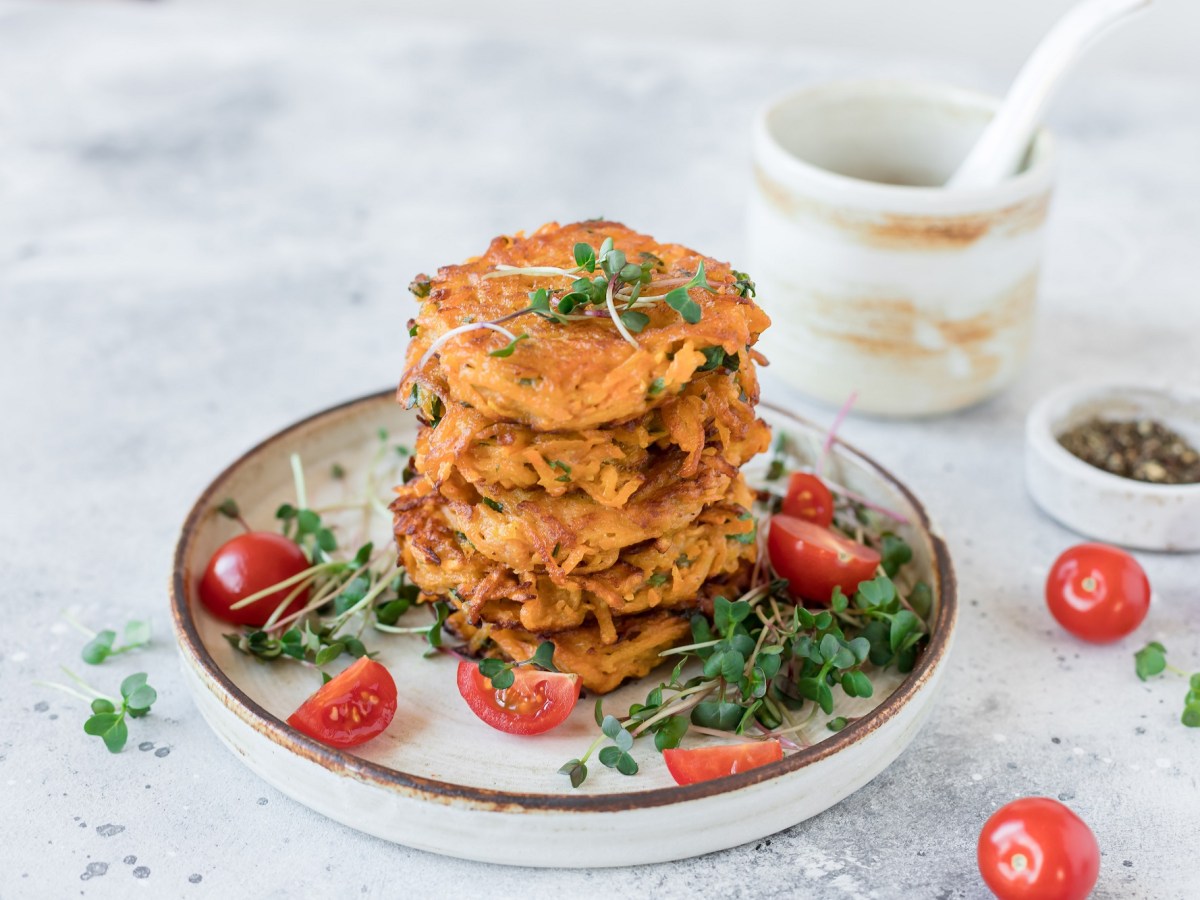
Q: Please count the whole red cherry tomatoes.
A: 3